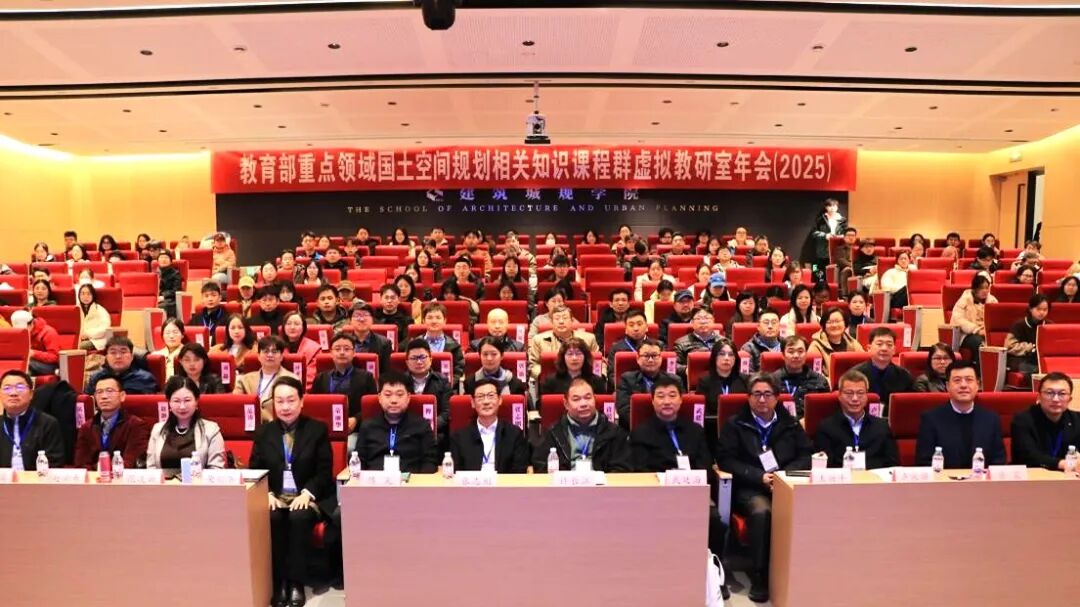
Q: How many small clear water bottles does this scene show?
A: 10